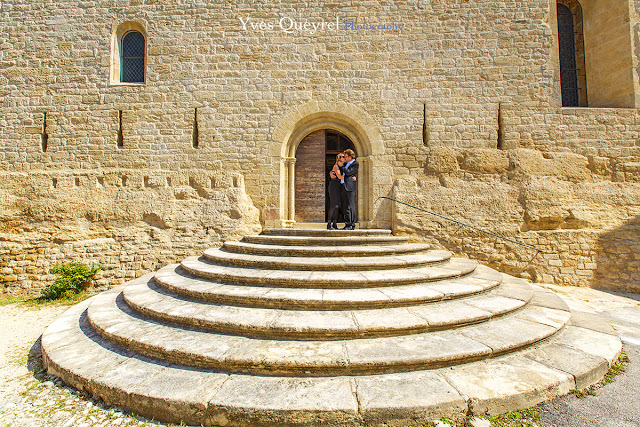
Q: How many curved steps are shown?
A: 9